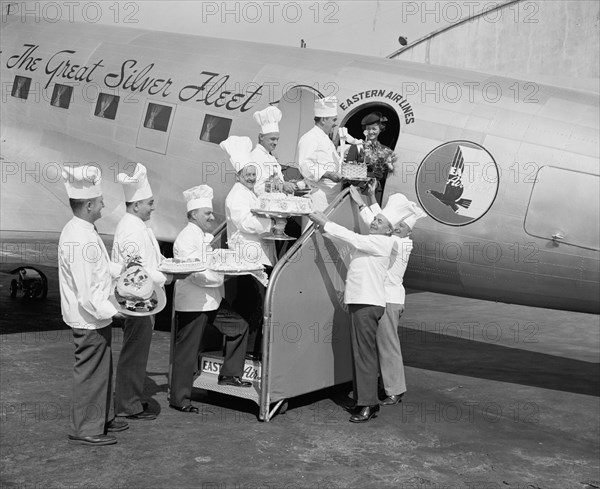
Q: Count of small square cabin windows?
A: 5